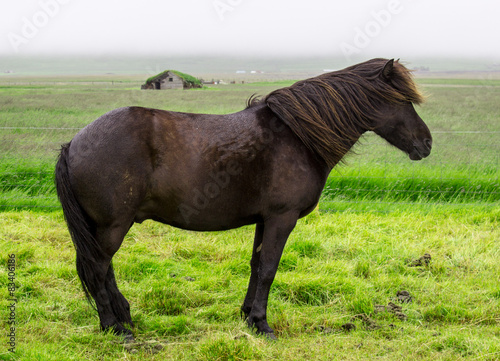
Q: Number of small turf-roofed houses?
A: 1